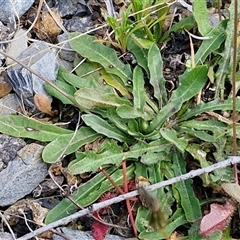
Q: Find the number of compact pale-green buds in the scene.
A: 1